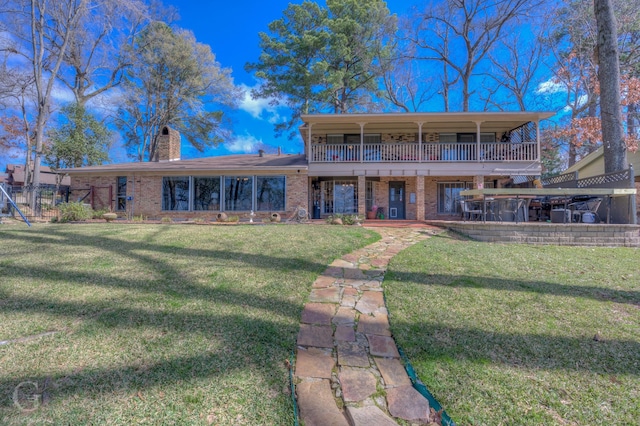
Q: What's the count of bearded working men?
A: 0